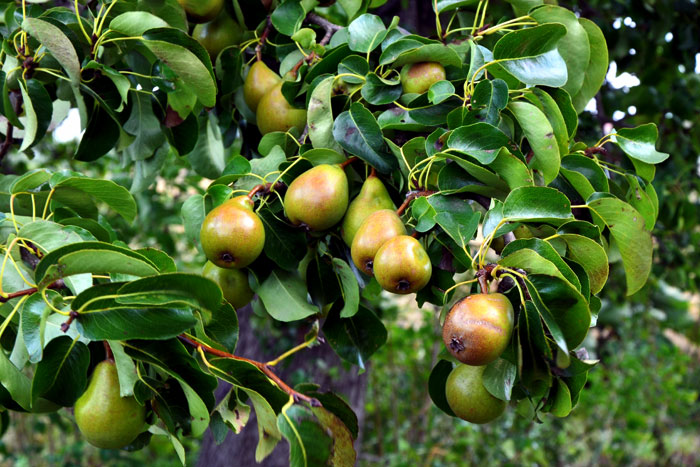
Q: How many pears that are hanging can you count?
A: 14